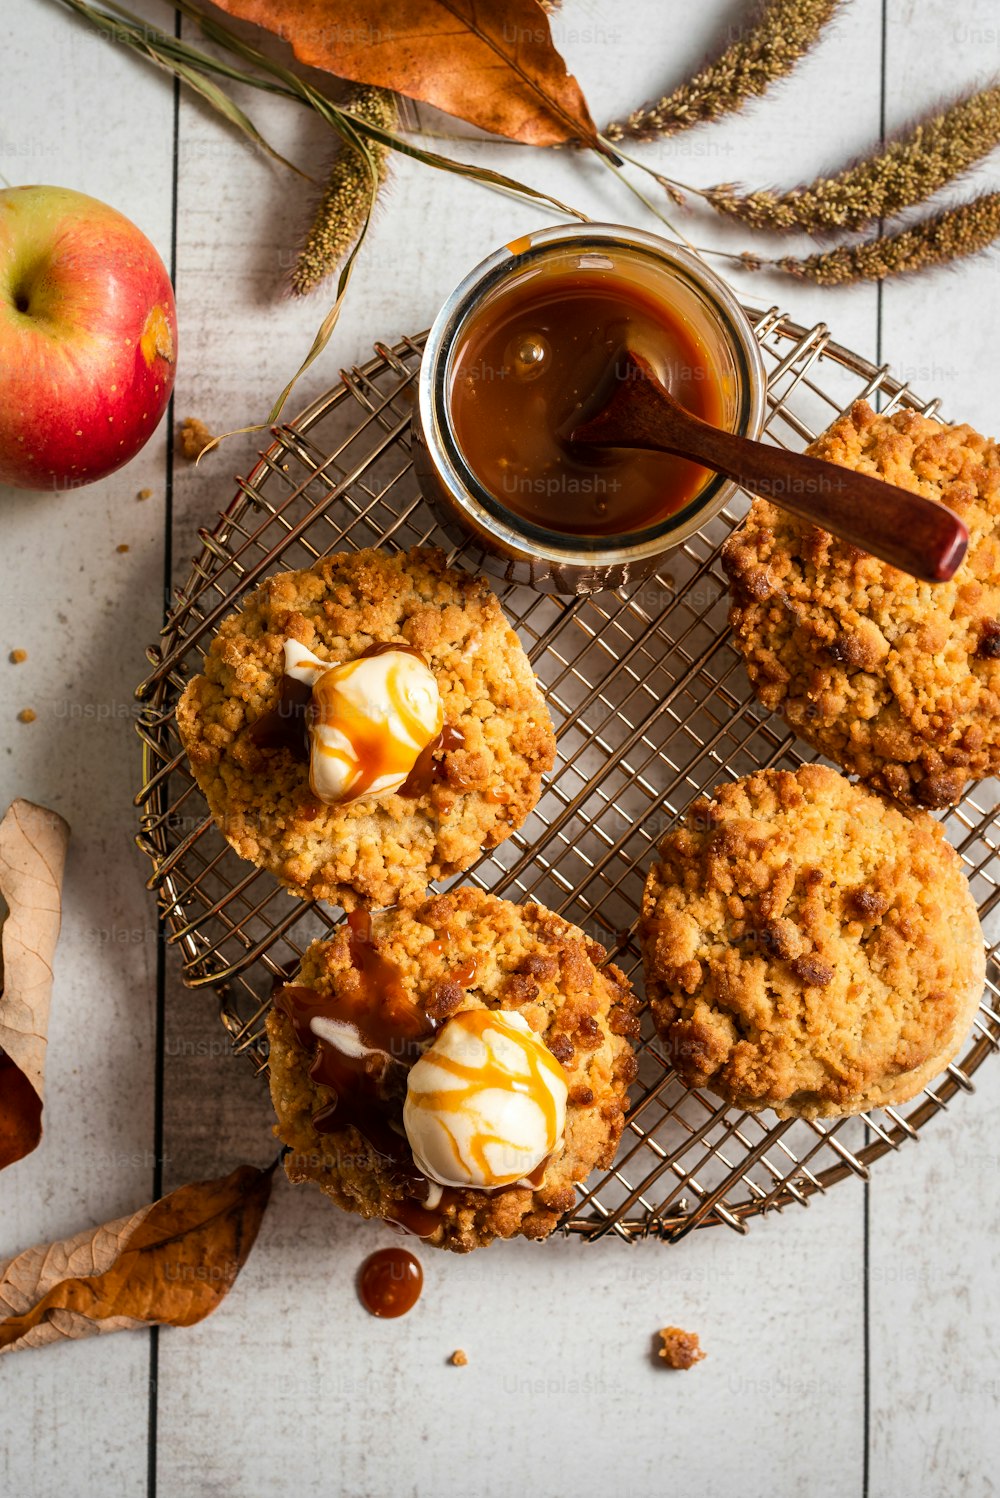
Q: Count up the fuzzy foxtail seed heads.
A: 4